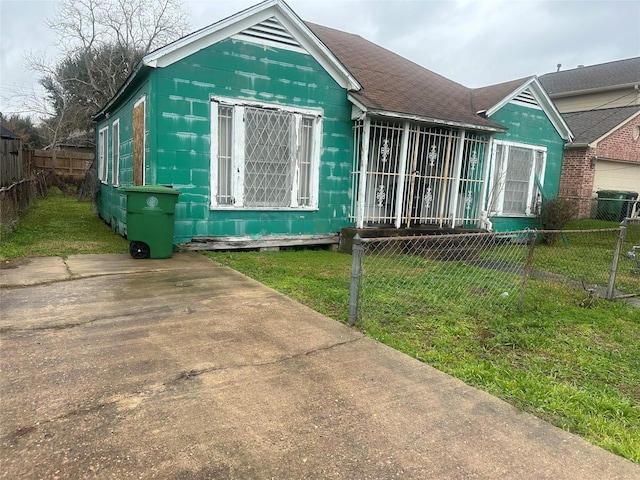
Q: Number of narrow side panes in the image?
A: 4